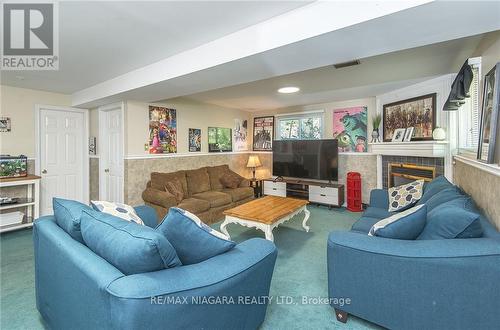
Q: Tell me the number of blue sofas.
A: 2